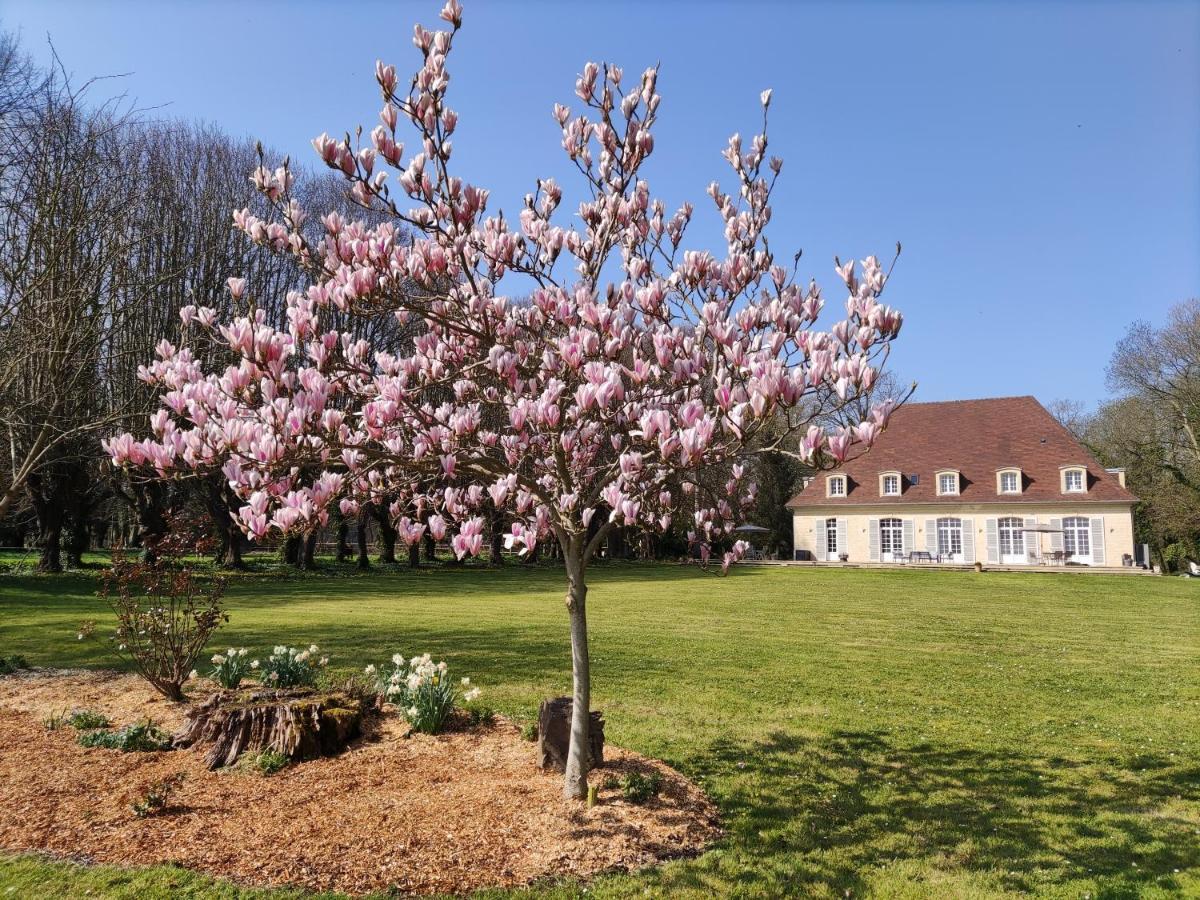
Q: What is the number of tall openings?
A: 5